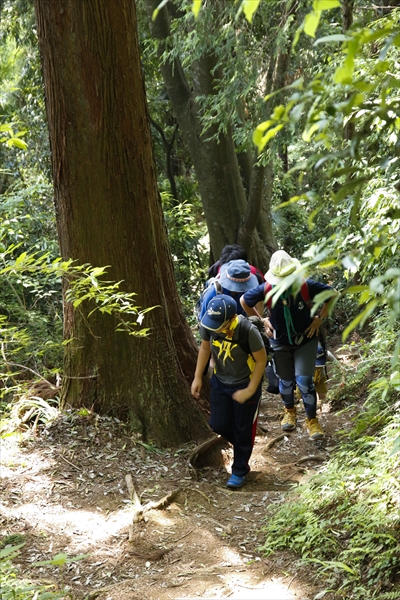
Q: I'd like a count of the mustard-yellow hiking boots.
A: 2